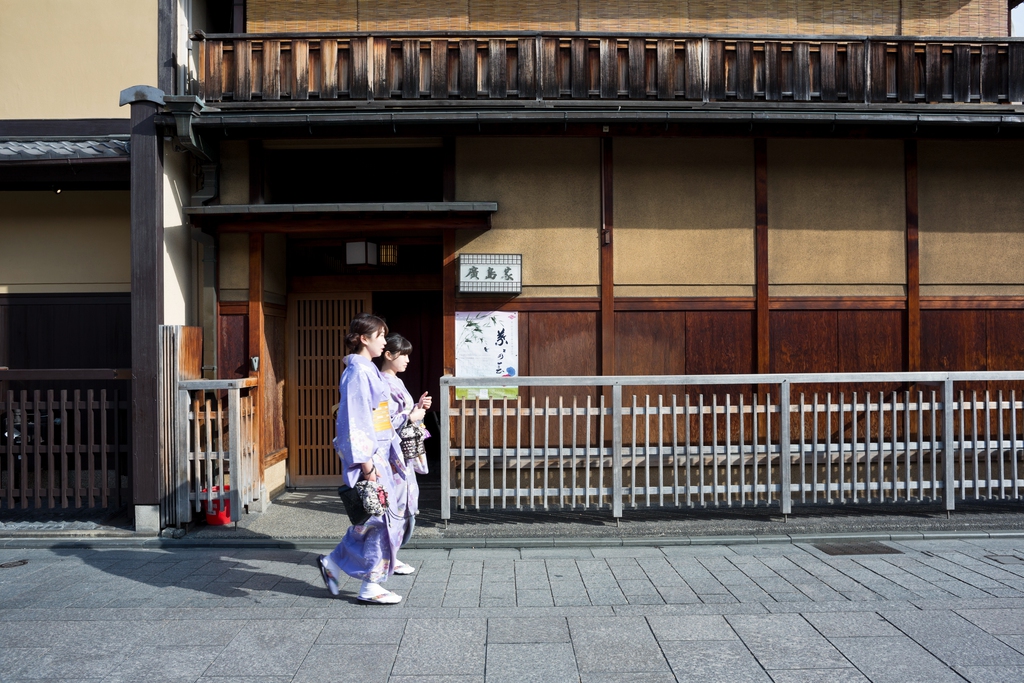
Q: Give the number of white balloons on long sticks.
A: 0